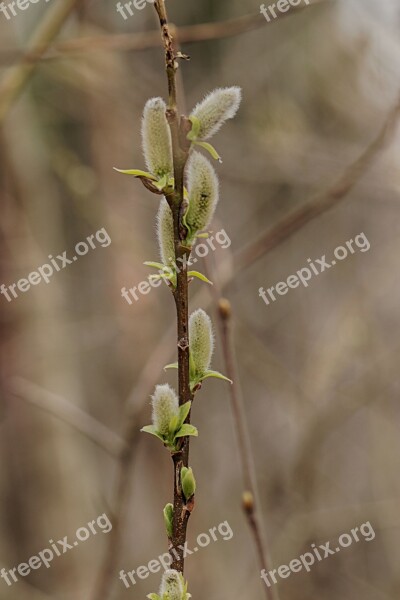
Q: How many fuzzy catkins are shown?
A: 7